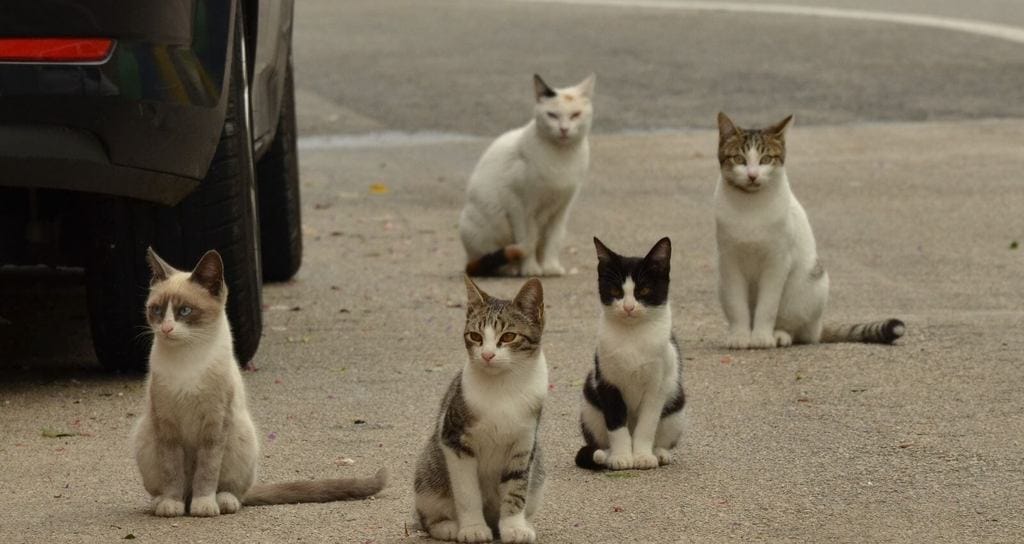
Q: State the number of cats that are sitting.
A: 5